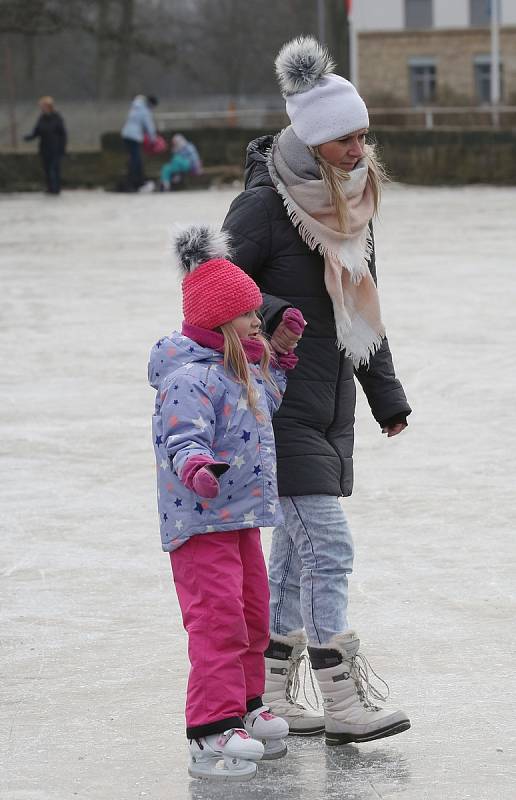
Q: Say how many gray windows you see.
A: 4